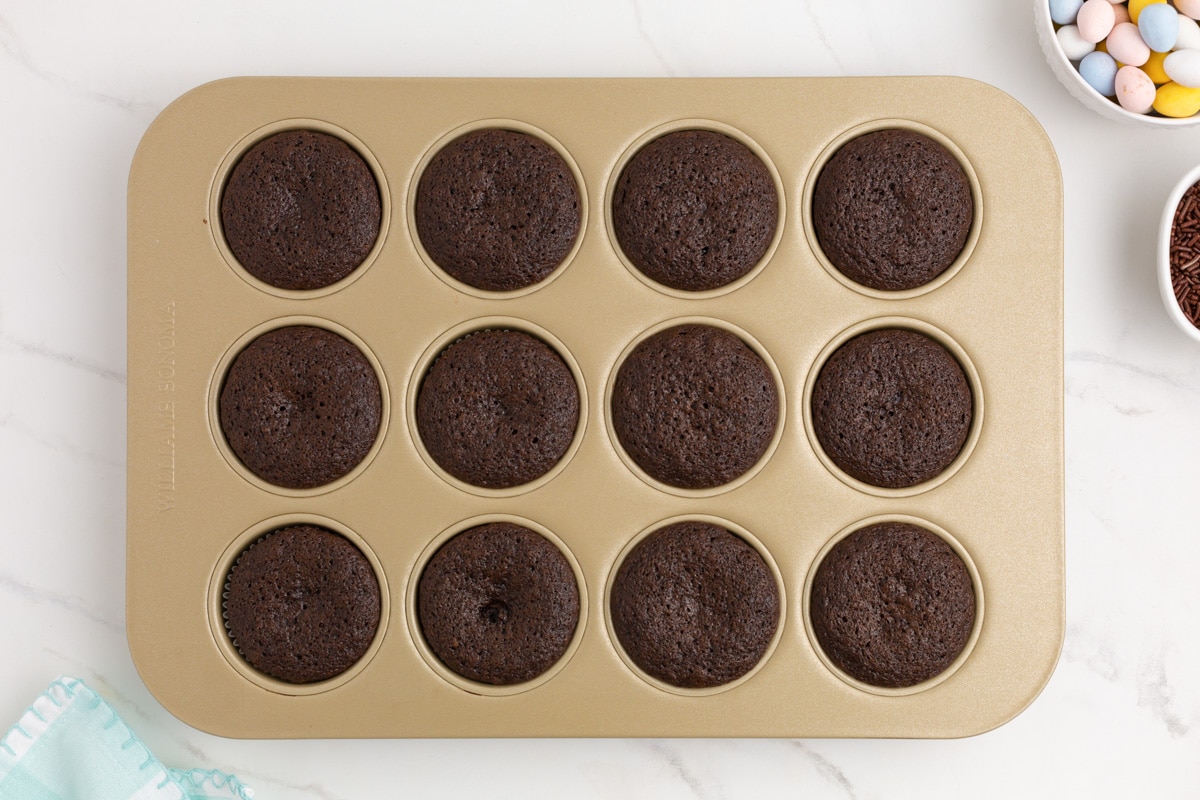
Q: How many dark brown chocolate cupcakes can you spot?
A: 12